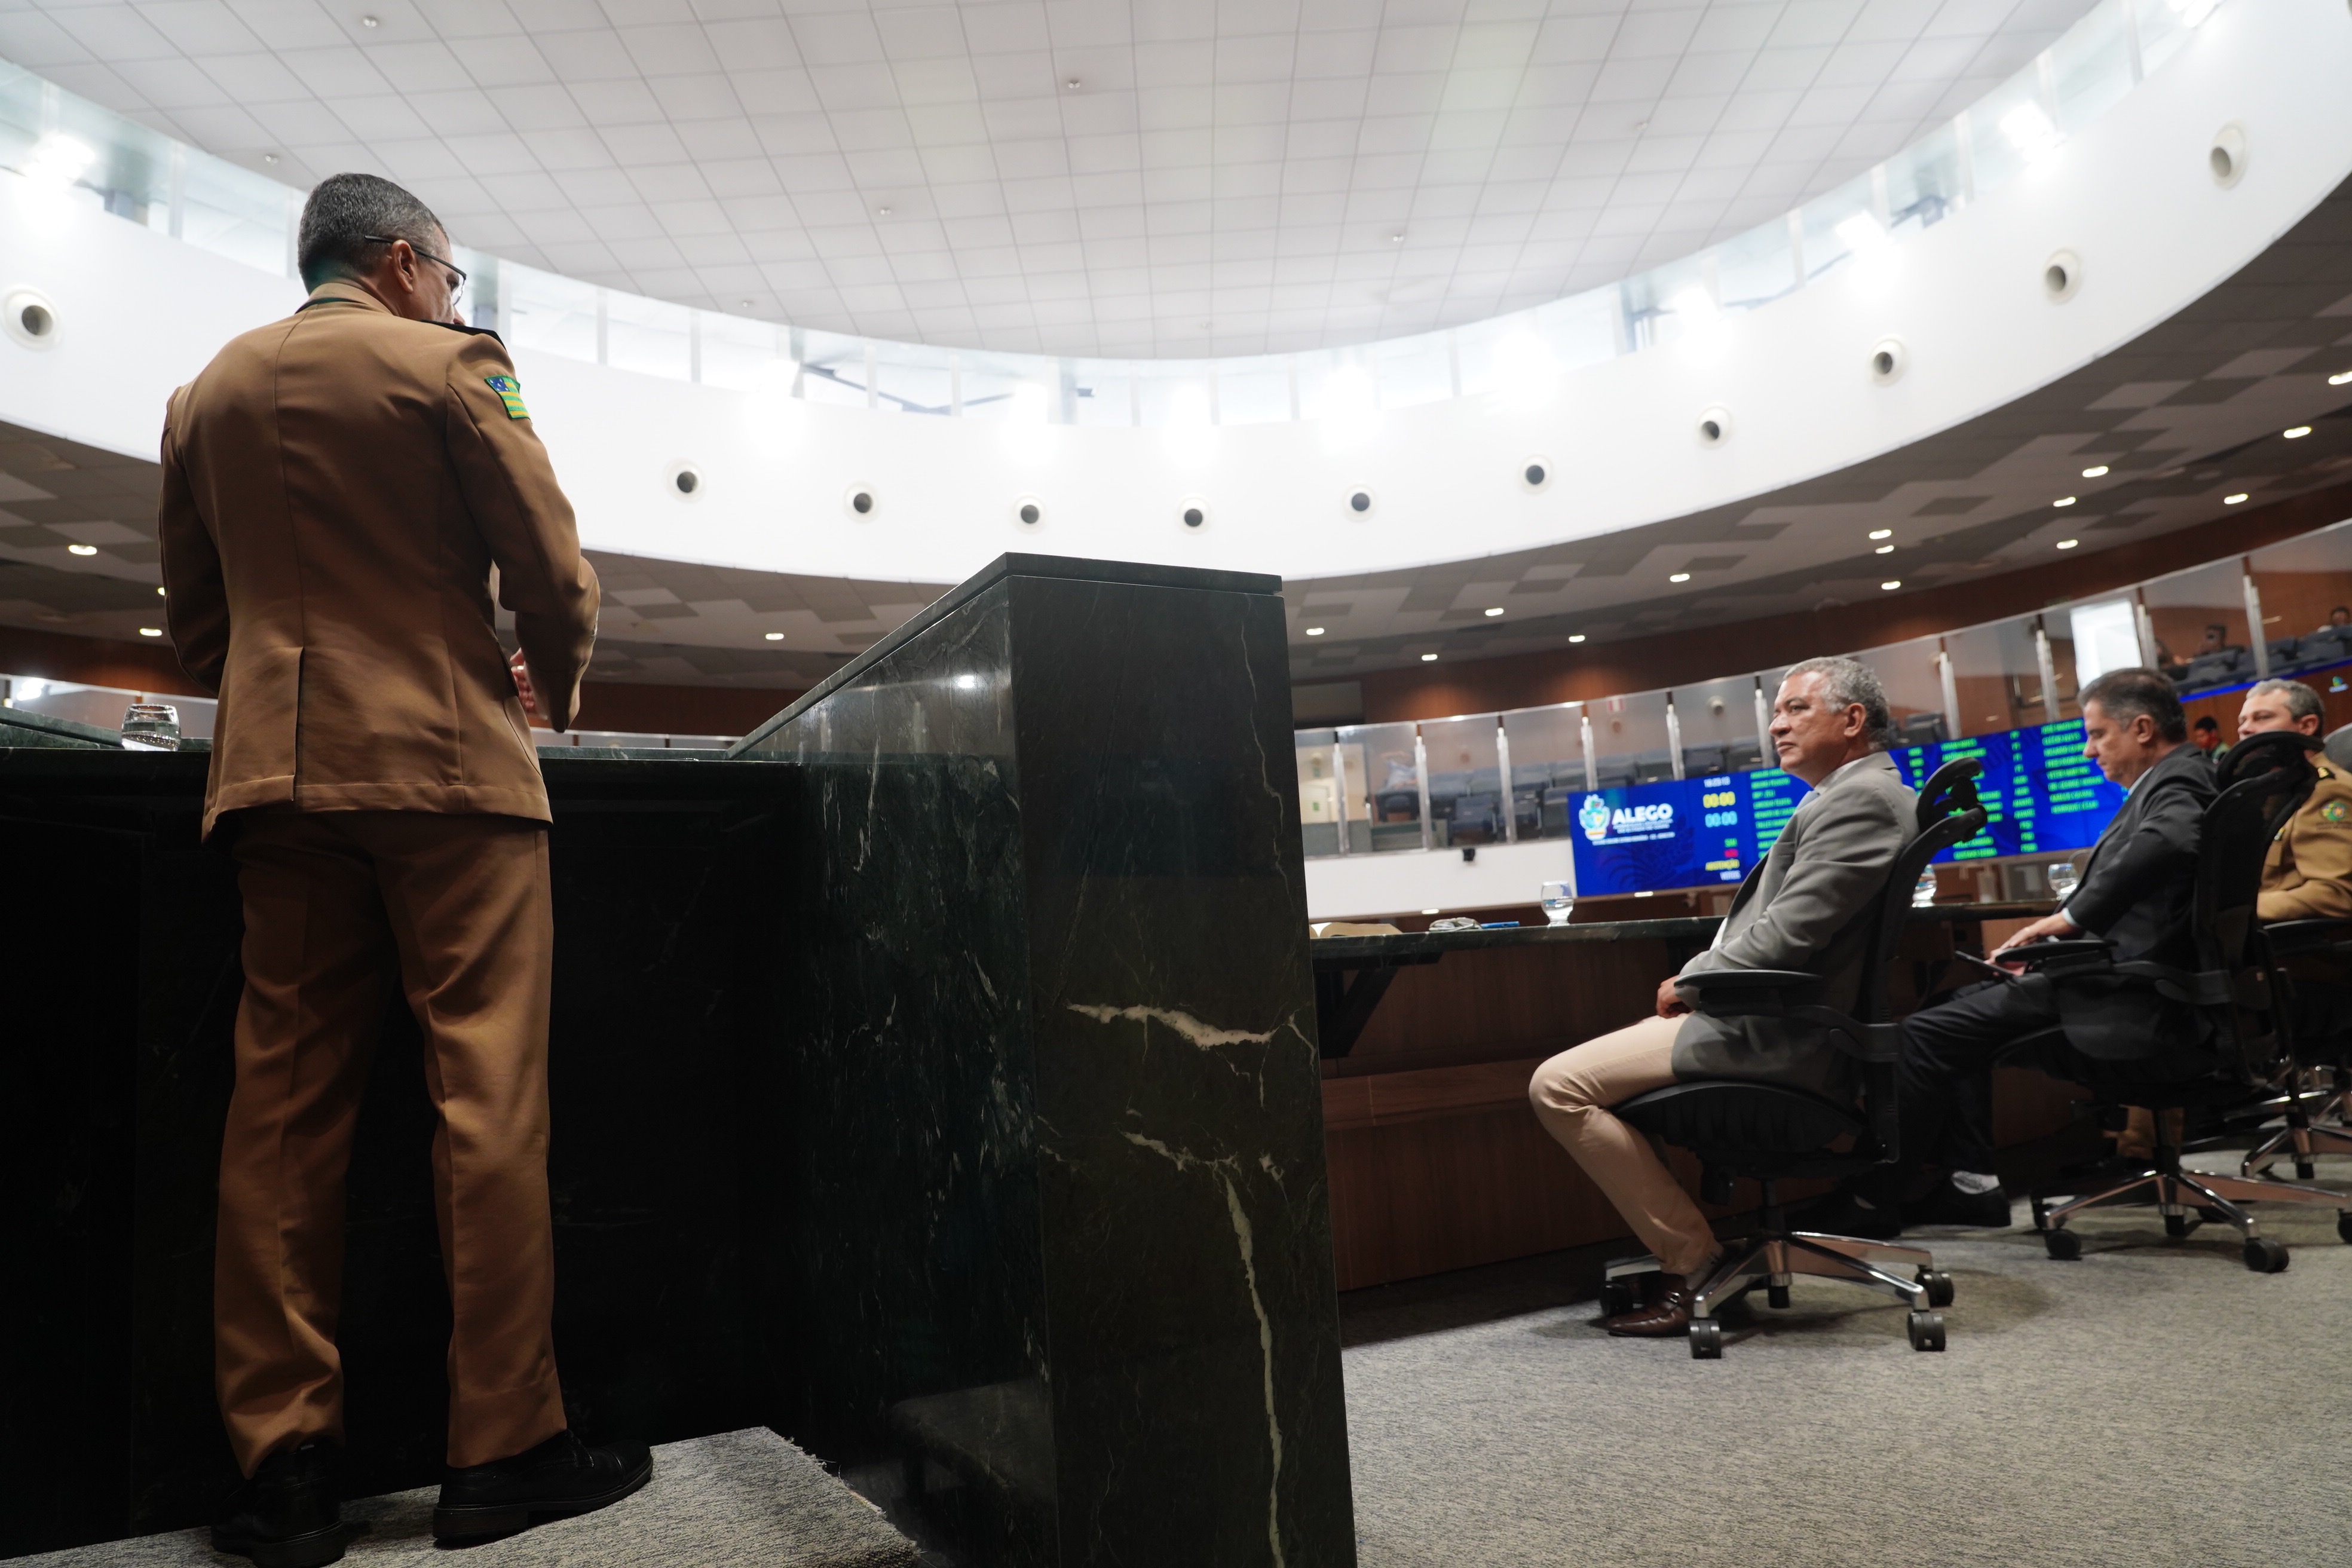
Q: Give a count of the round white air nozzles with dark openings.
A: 11